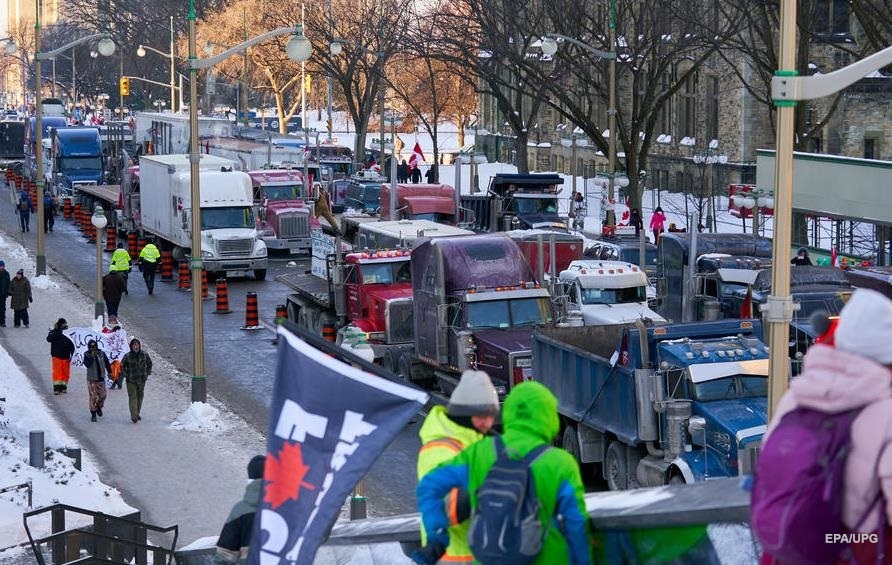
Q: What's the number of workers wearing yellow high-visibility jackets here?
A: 3